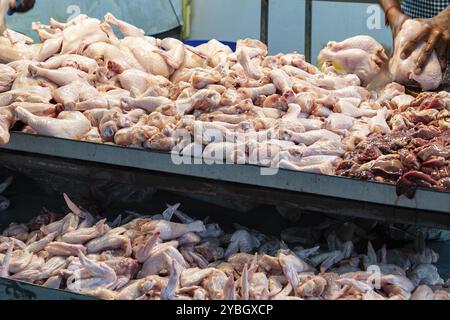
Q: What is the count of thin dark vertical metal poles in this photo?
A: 2